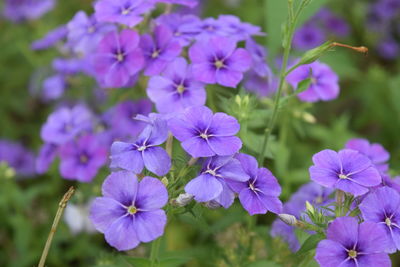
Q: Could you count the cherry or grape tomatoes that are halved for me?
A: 0